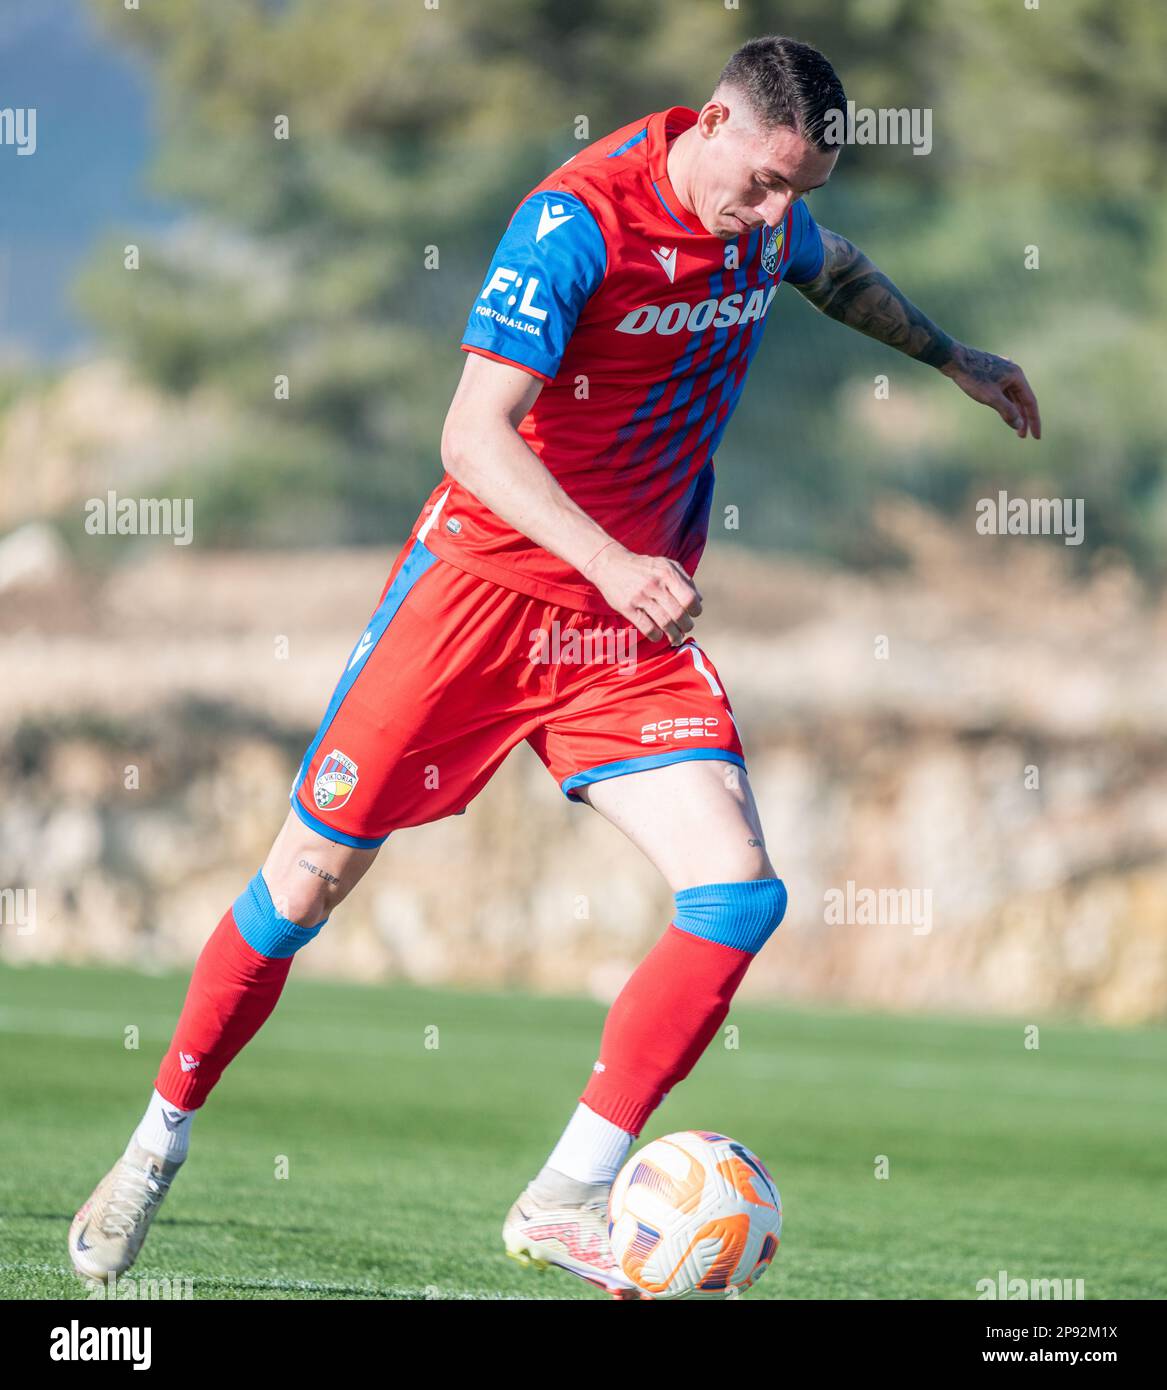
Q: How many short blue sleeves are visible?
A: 2